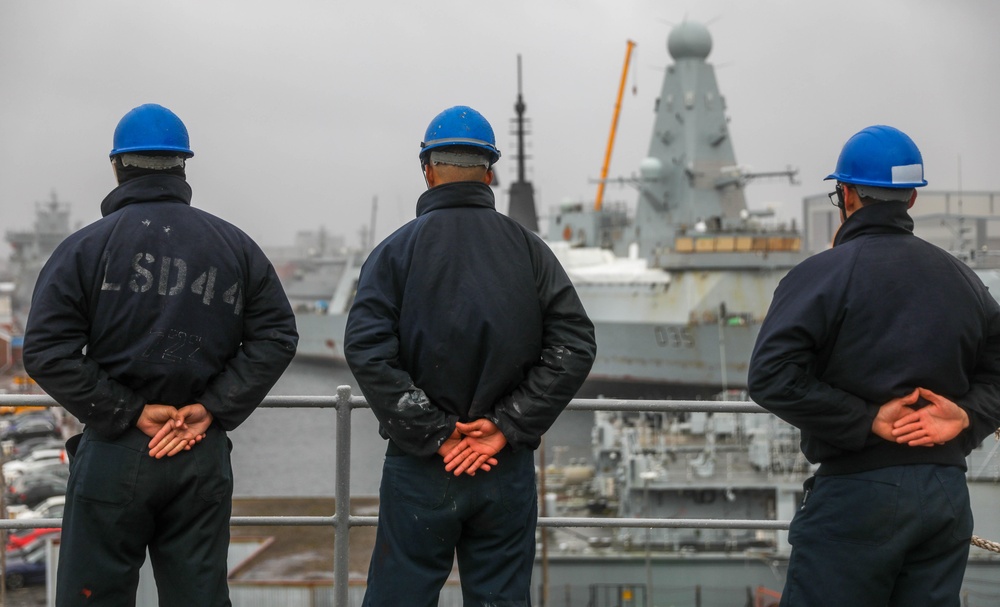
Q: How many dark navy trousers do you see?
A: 3